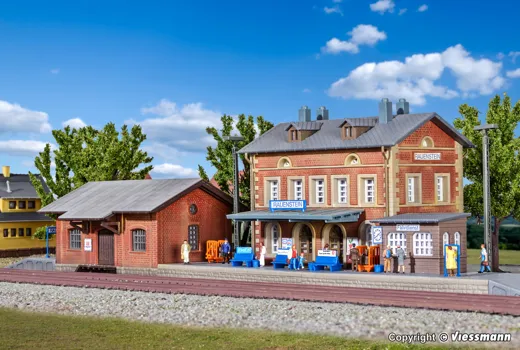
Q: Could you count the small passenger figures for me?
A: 11